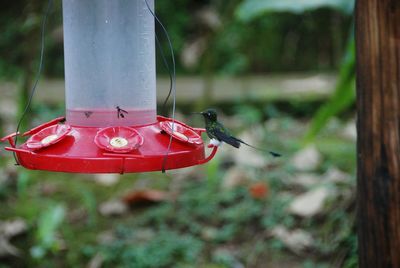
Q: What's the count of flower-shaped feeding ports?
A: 3